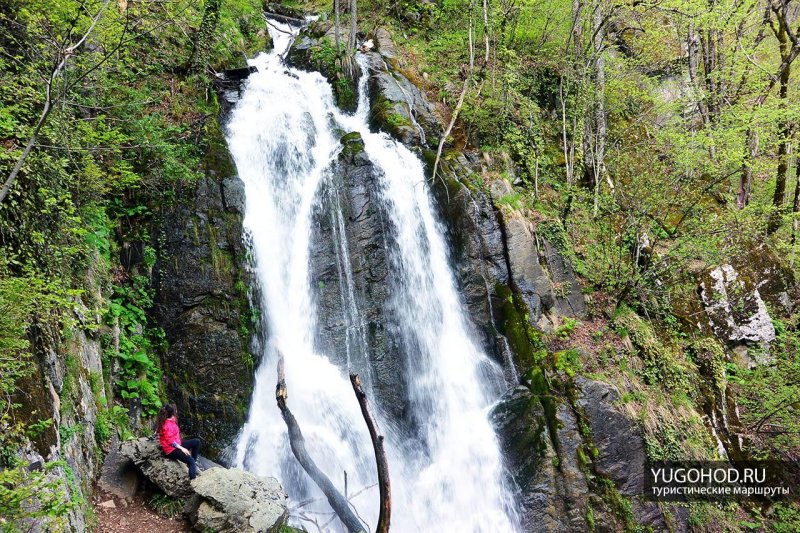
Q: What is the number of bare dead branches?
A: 2